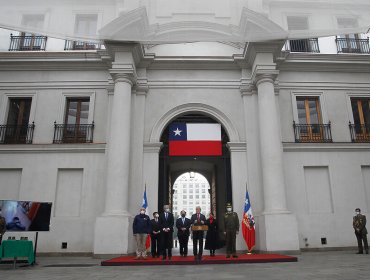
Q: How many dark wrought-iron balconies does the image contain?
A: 8